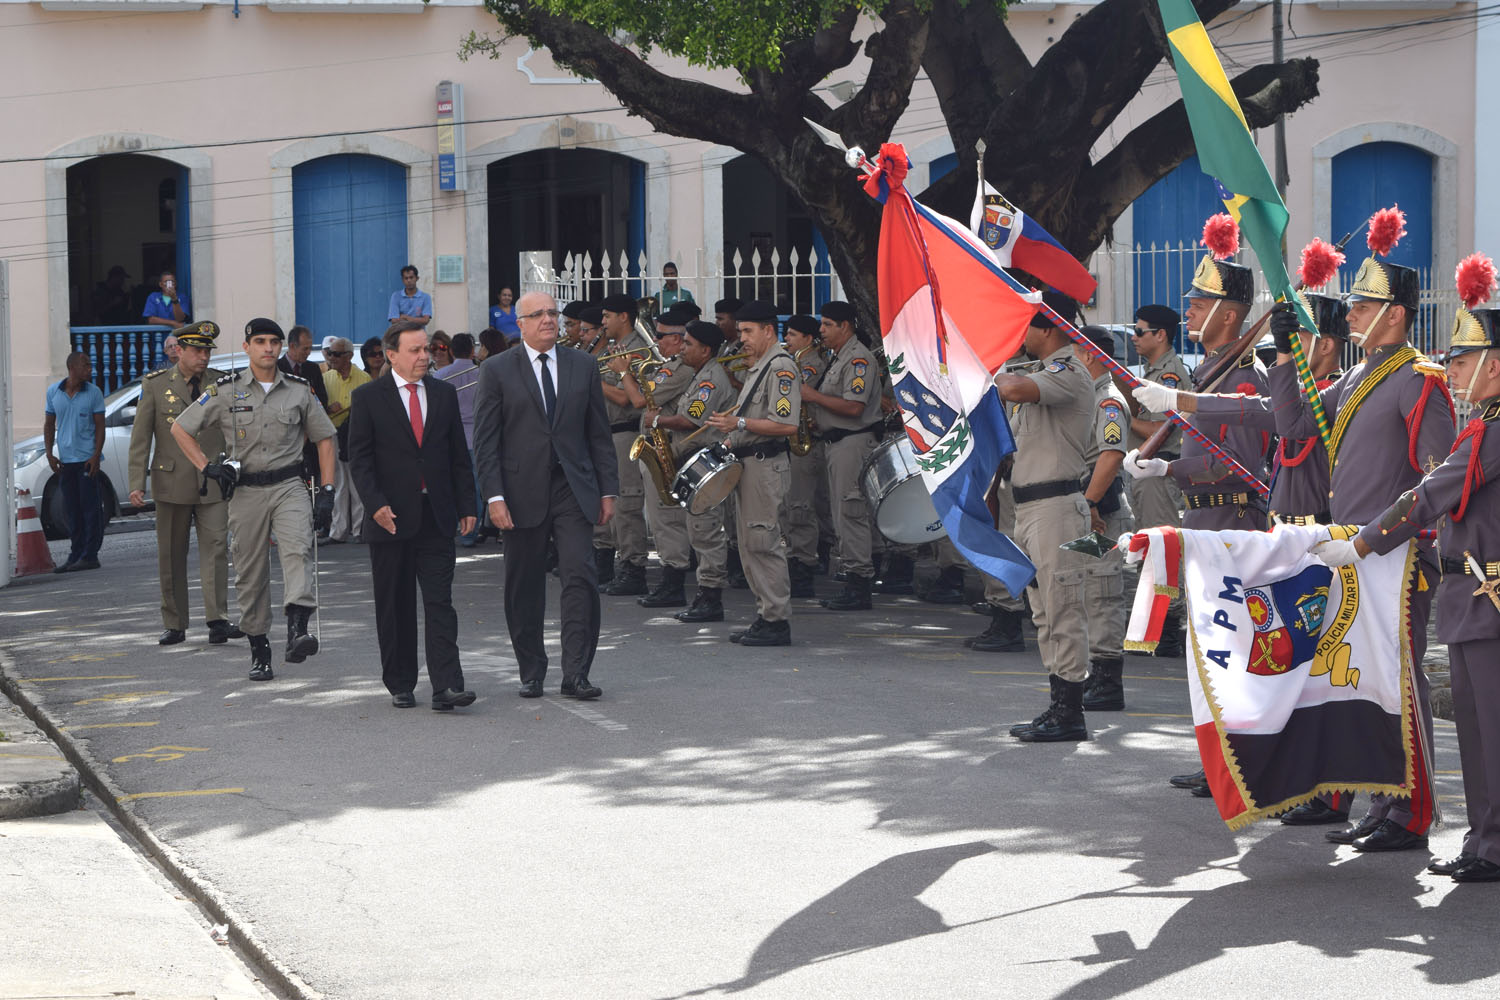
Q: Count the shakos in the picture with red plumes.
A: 4